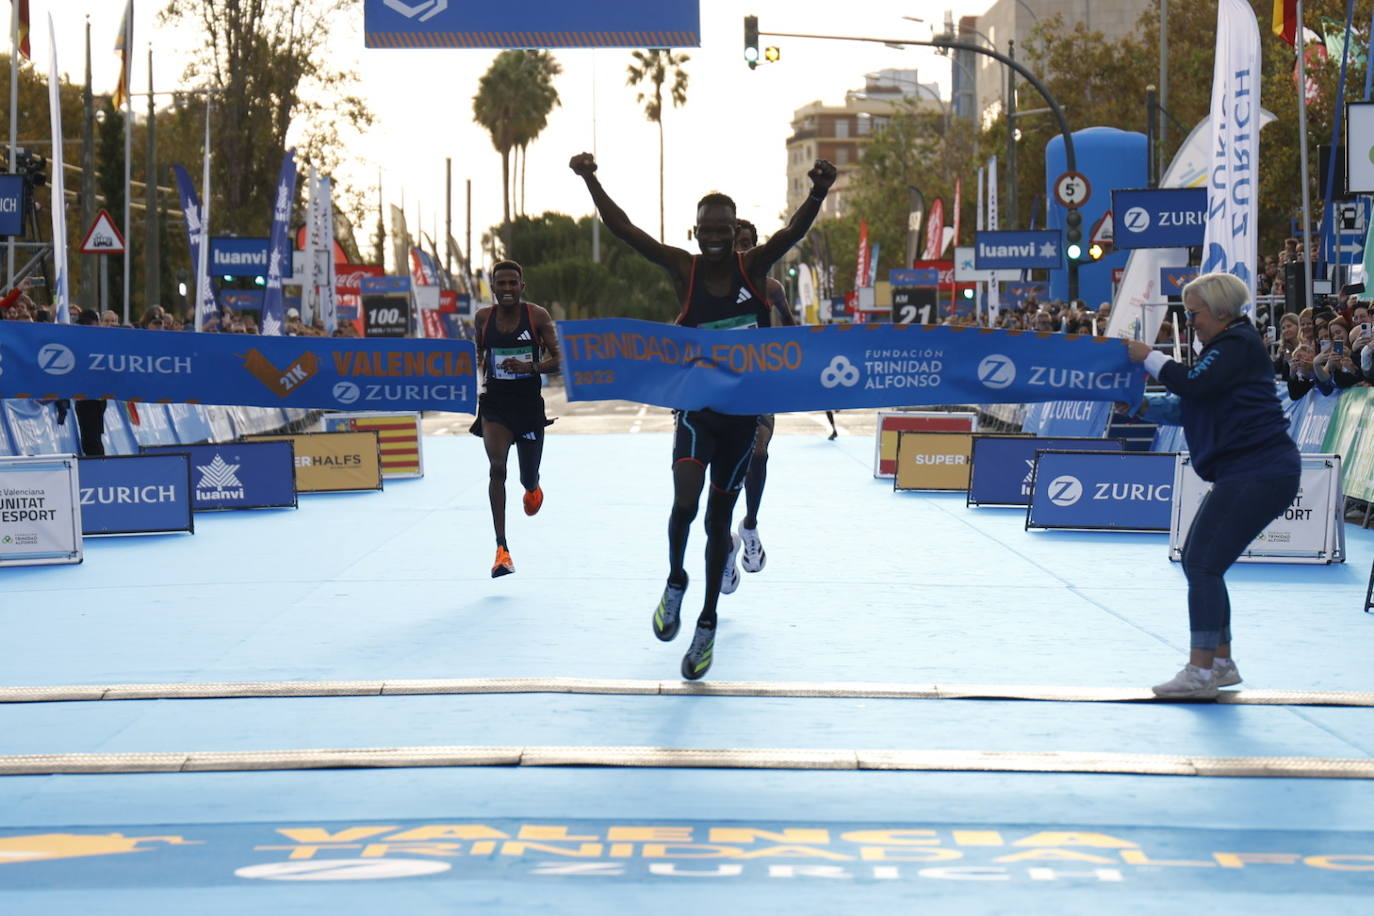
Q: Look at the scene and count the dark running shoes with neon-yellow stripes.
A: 2